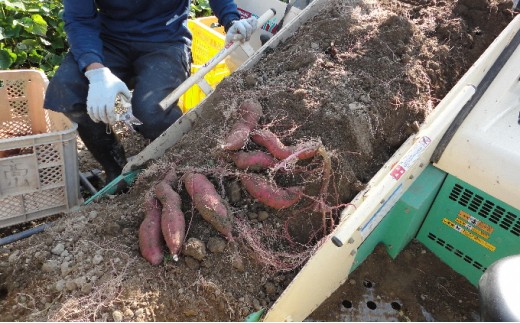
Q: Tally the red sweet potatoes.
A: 7